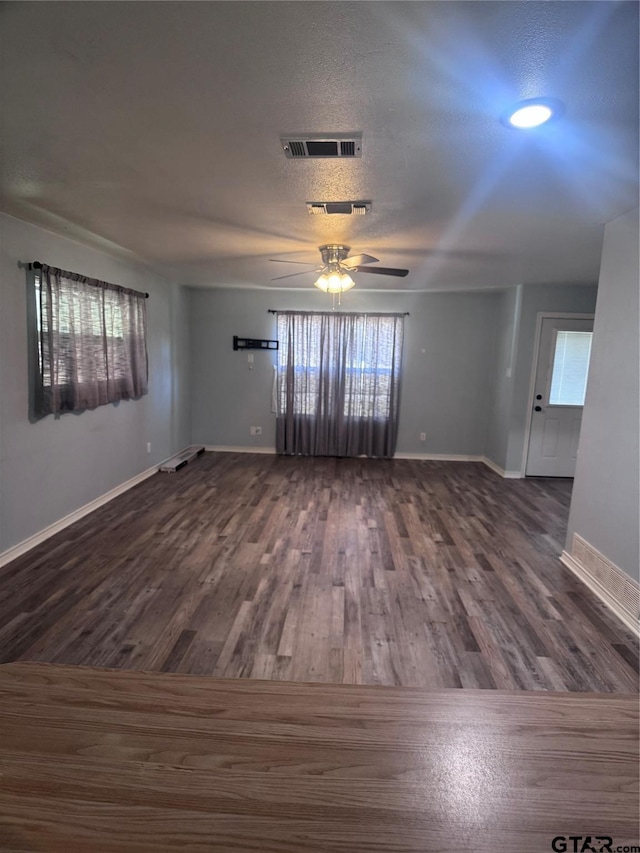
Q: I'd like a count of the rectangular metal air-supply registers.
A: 2